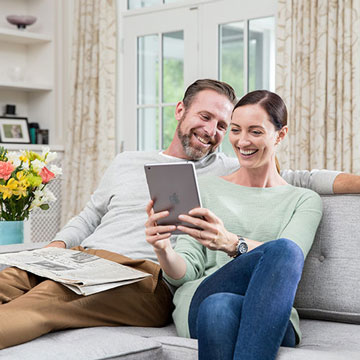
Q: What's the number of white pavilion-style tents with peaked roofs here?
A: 0